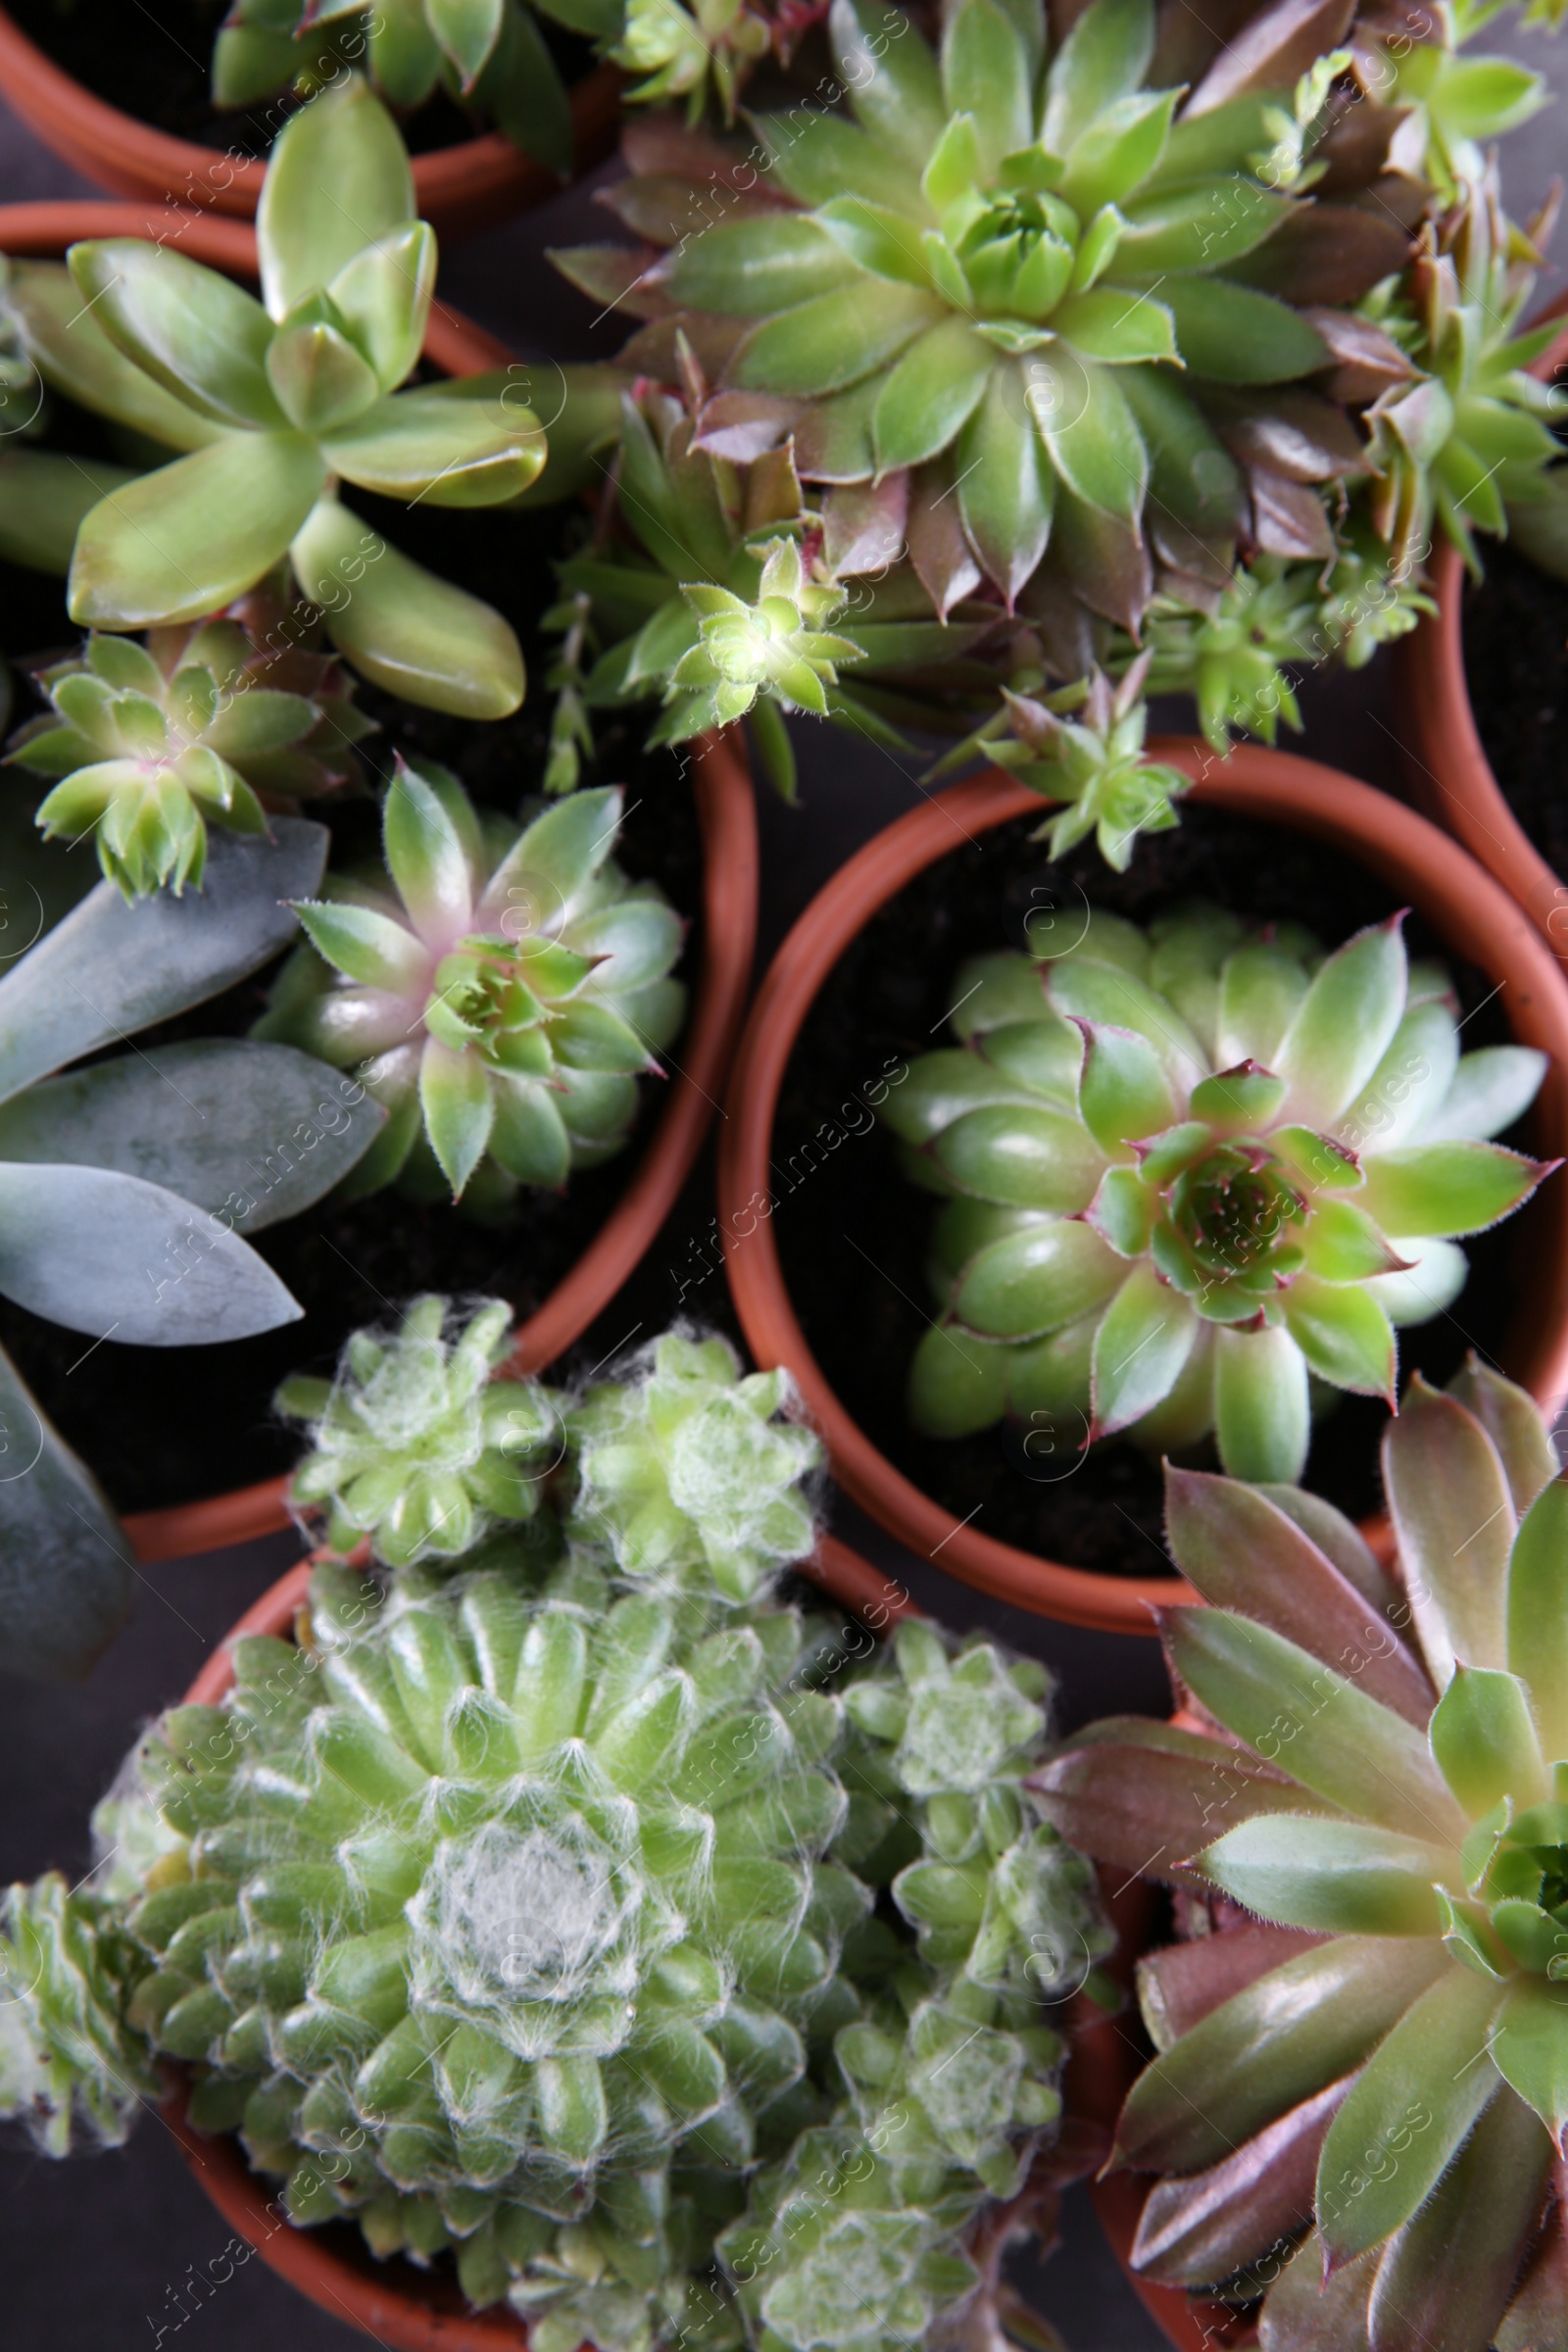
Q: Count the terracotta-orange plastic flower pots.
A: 6